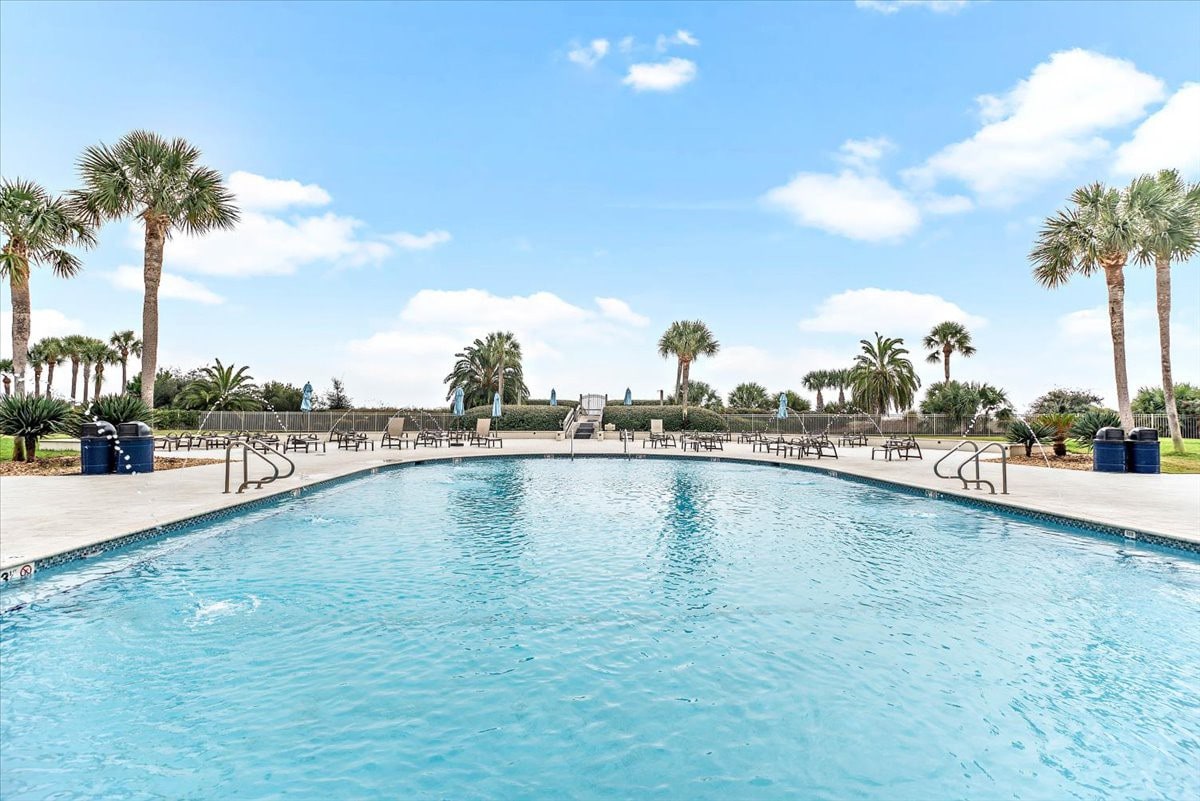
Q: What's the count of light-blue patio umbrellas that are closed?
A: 6